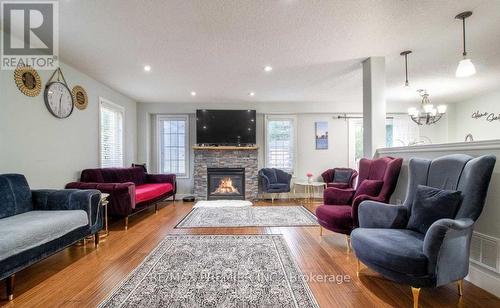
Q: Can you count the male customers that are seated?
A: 0